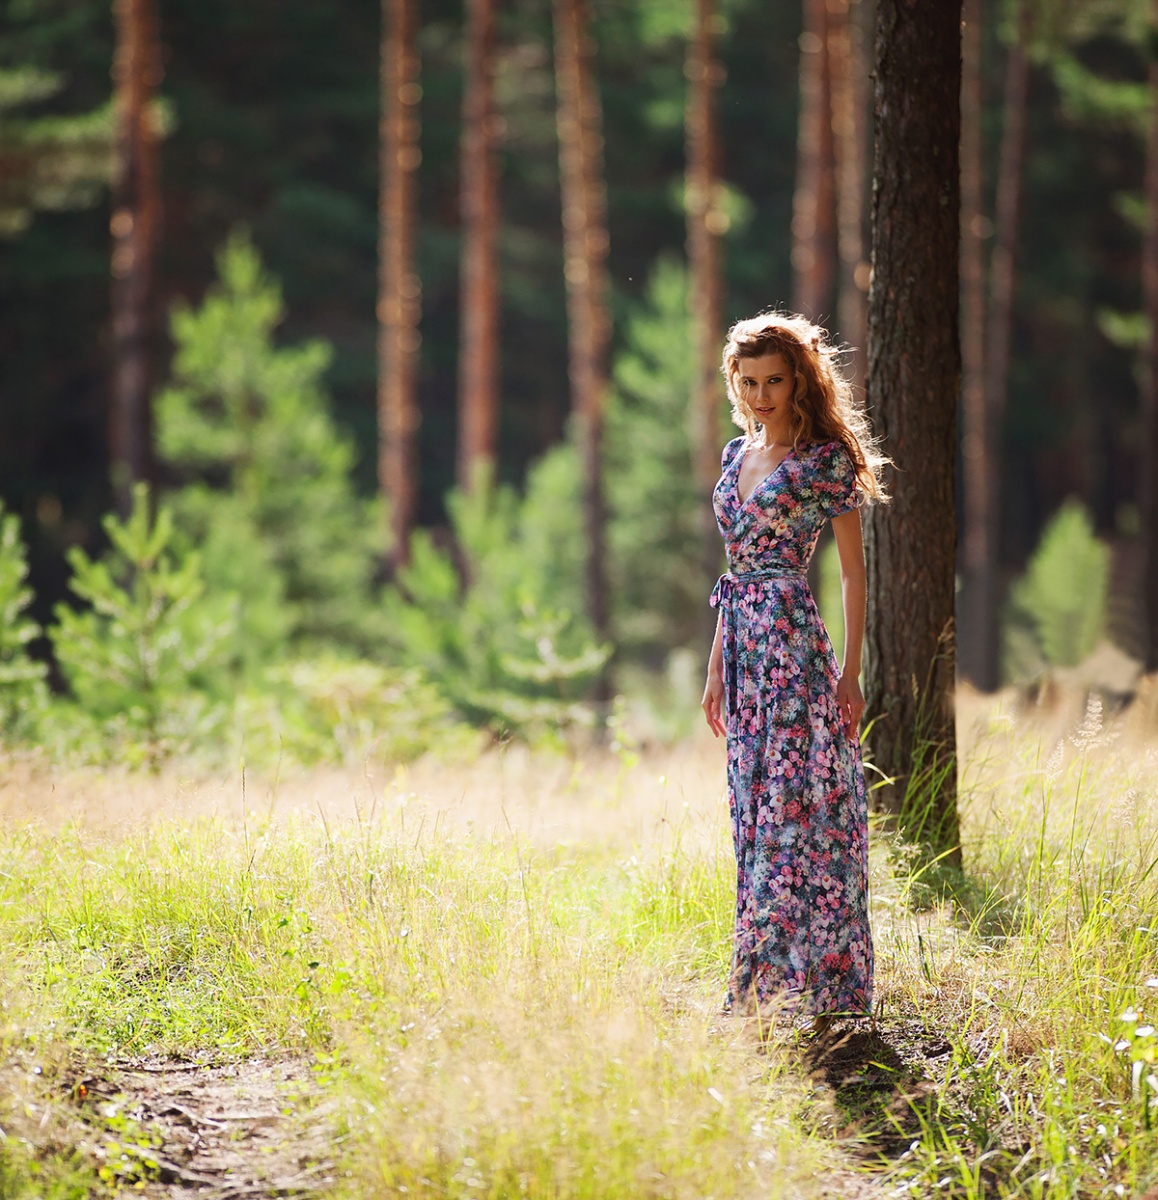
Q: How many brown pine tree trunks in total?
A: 11